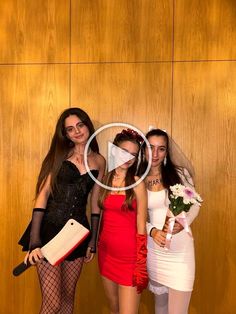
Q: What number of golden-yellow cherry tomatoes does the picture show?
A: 0